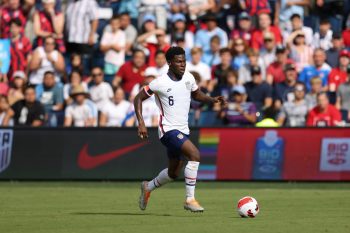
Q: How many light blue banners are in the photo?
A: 1